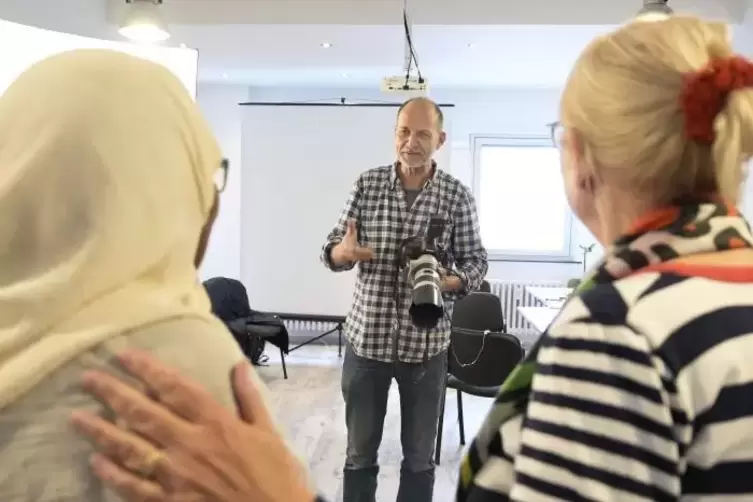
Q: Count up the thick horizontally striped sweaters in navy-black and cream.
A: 1